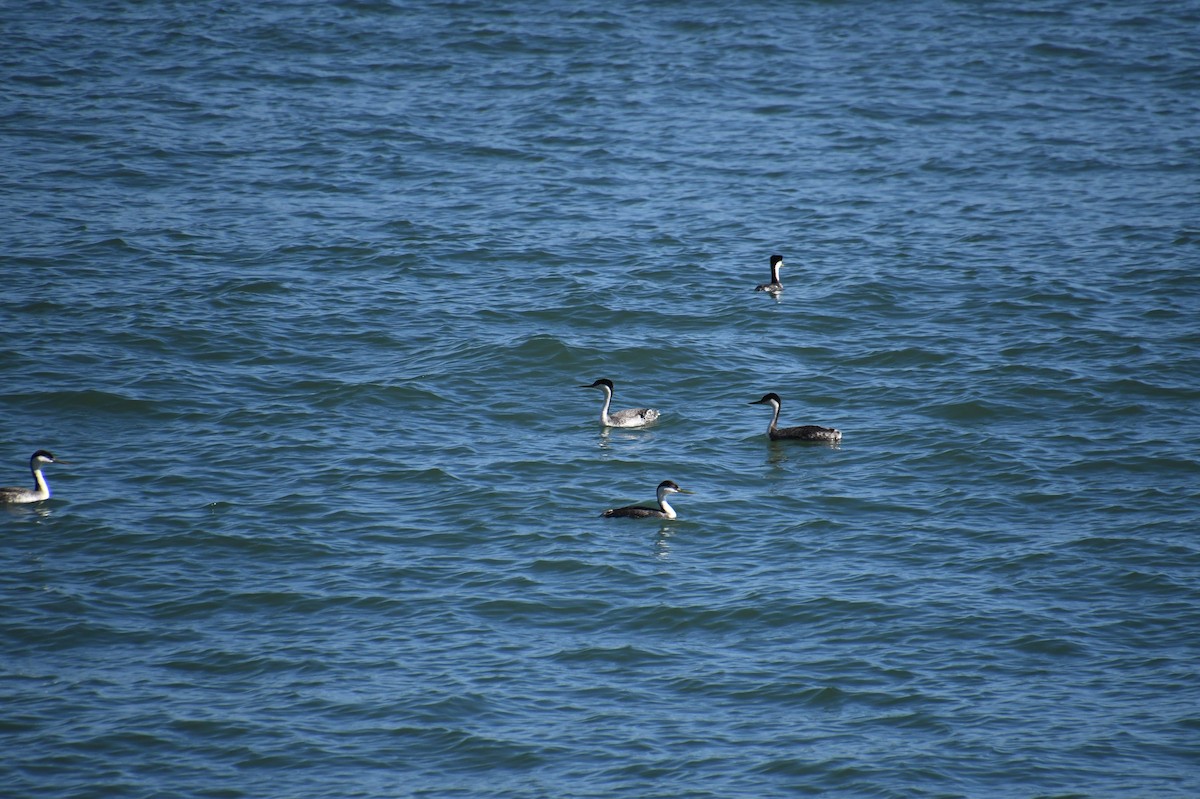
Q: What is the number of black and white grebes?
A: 5